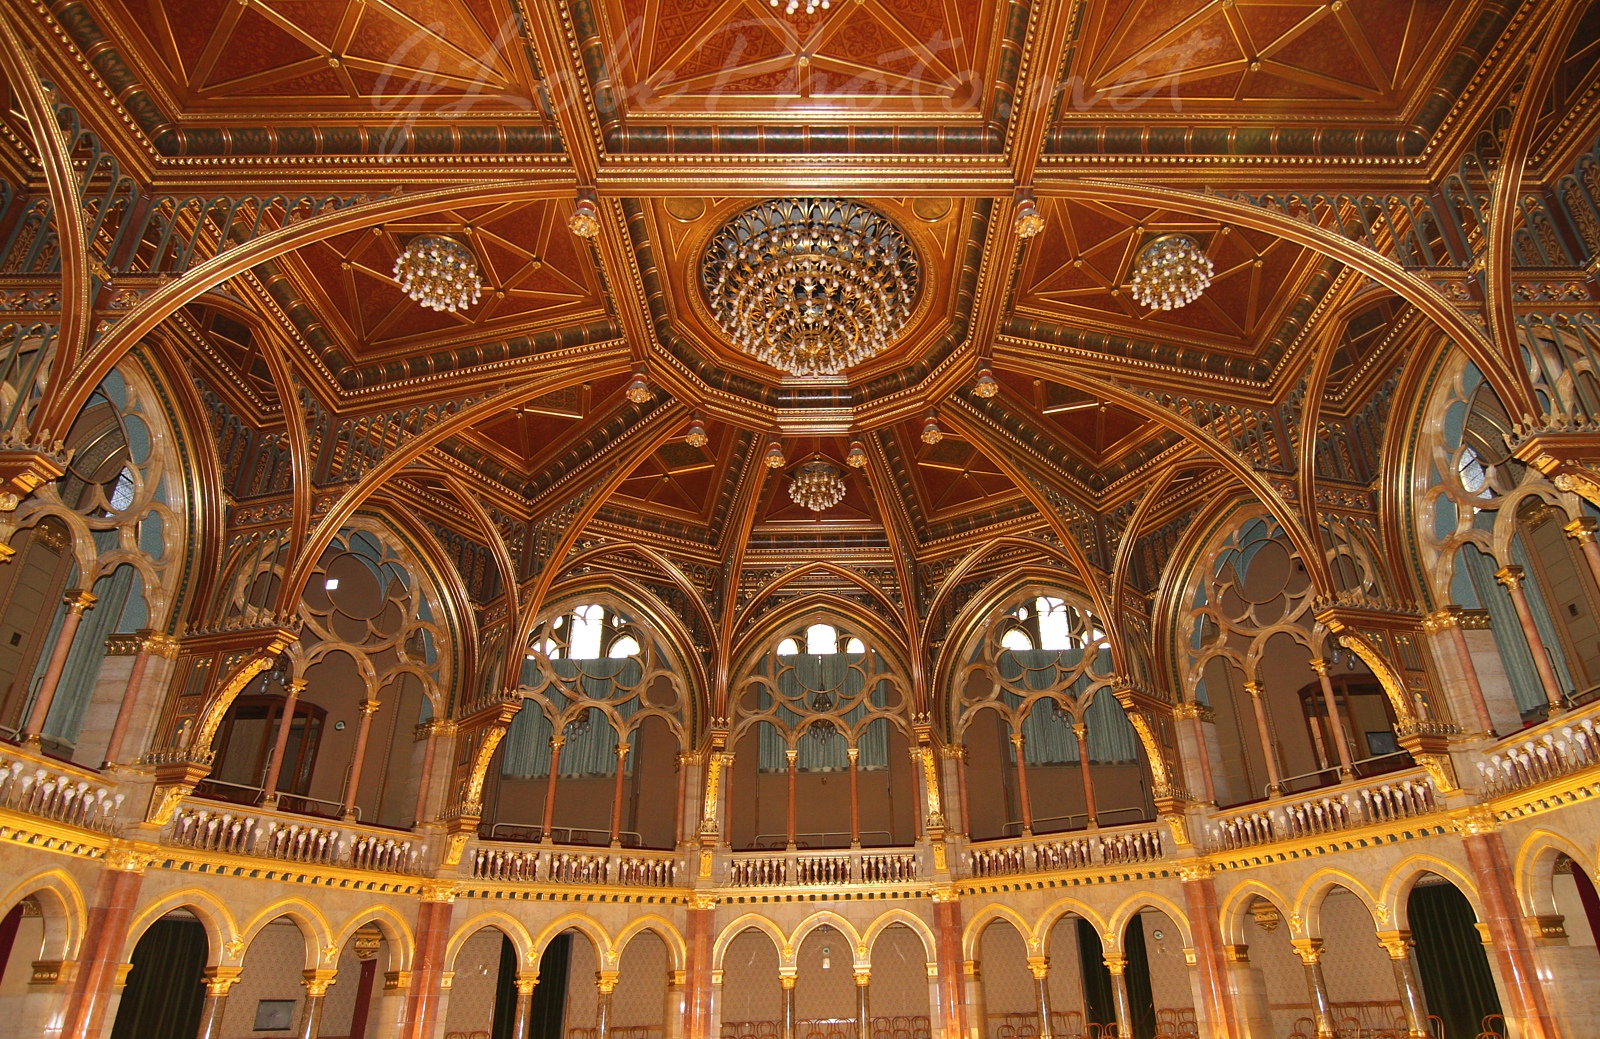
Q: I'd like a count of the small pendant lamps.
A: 8